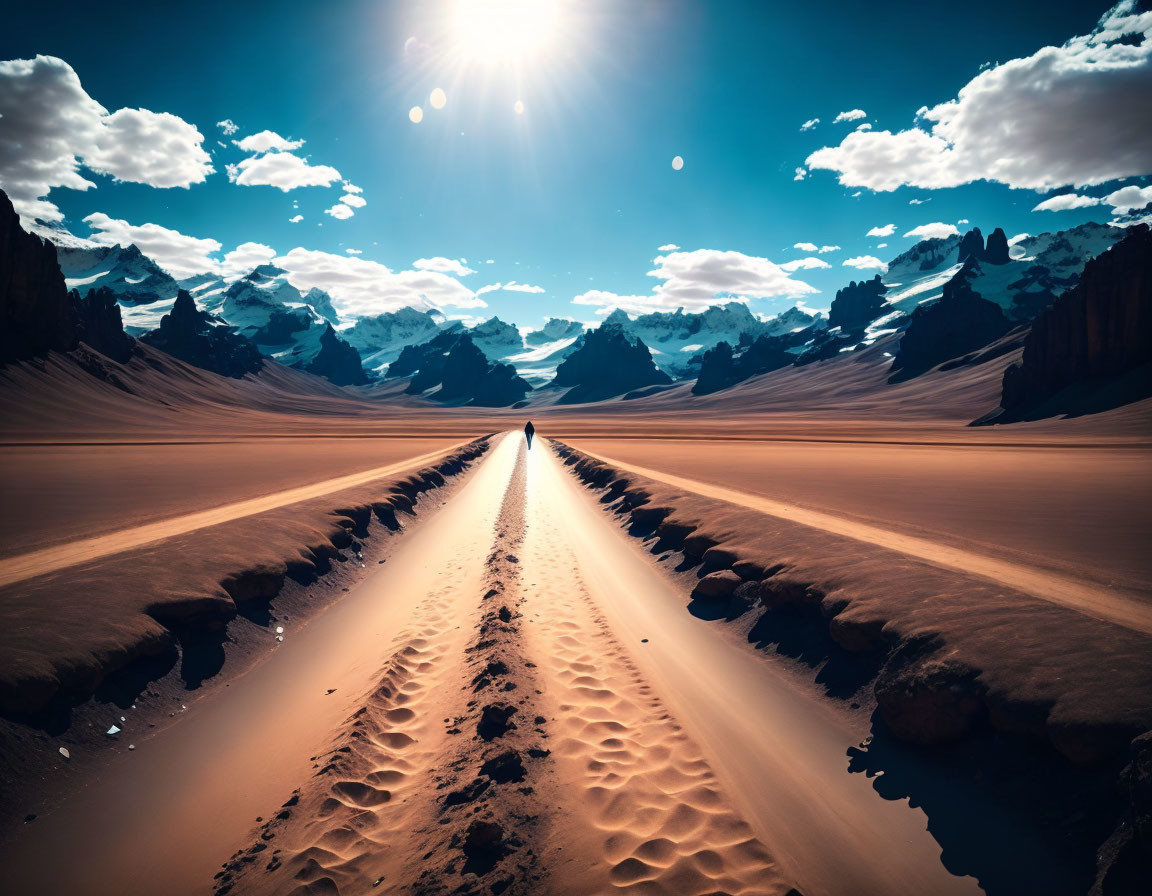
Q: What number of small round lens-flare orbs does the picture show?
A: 4